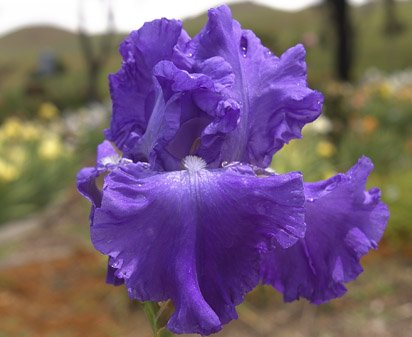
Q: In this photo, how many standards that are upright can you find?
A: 3